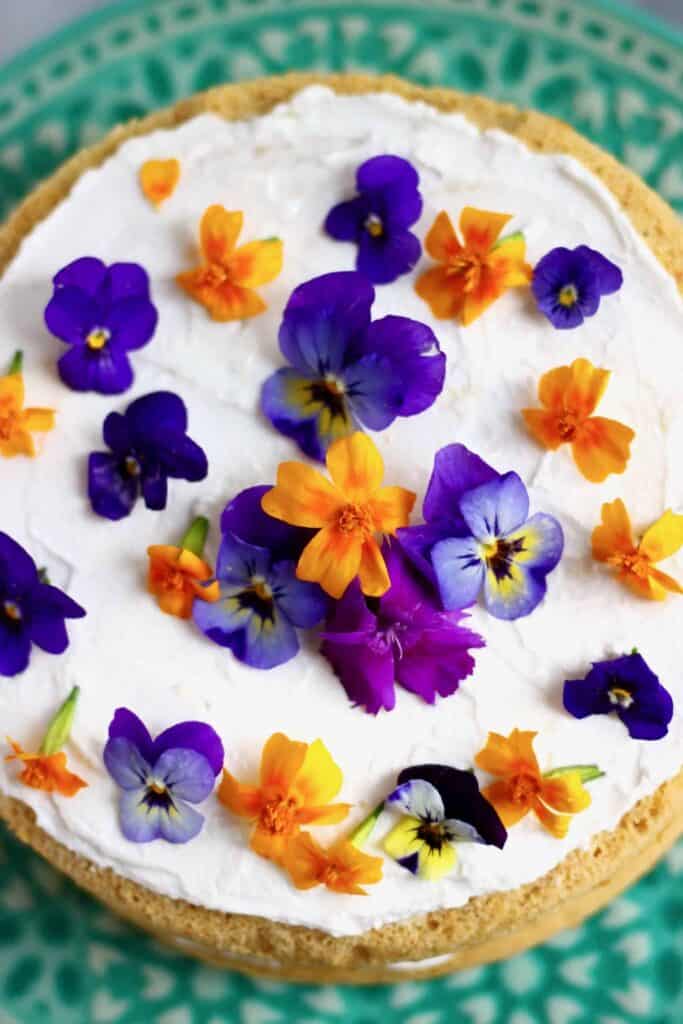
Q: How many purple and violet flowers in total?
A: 12